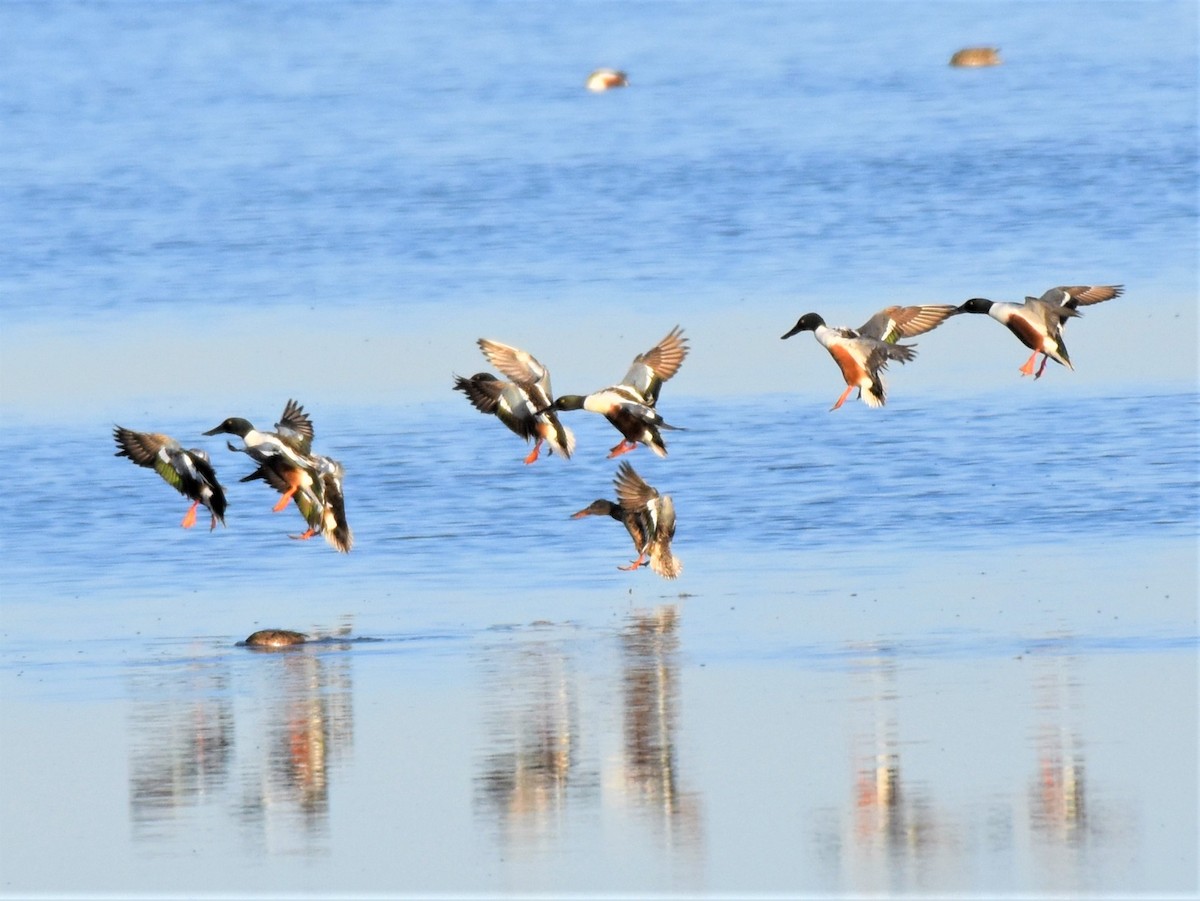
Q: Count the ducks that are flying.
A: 8